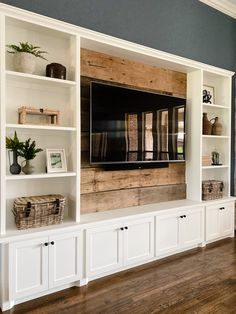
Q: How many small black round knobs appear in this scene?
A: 8